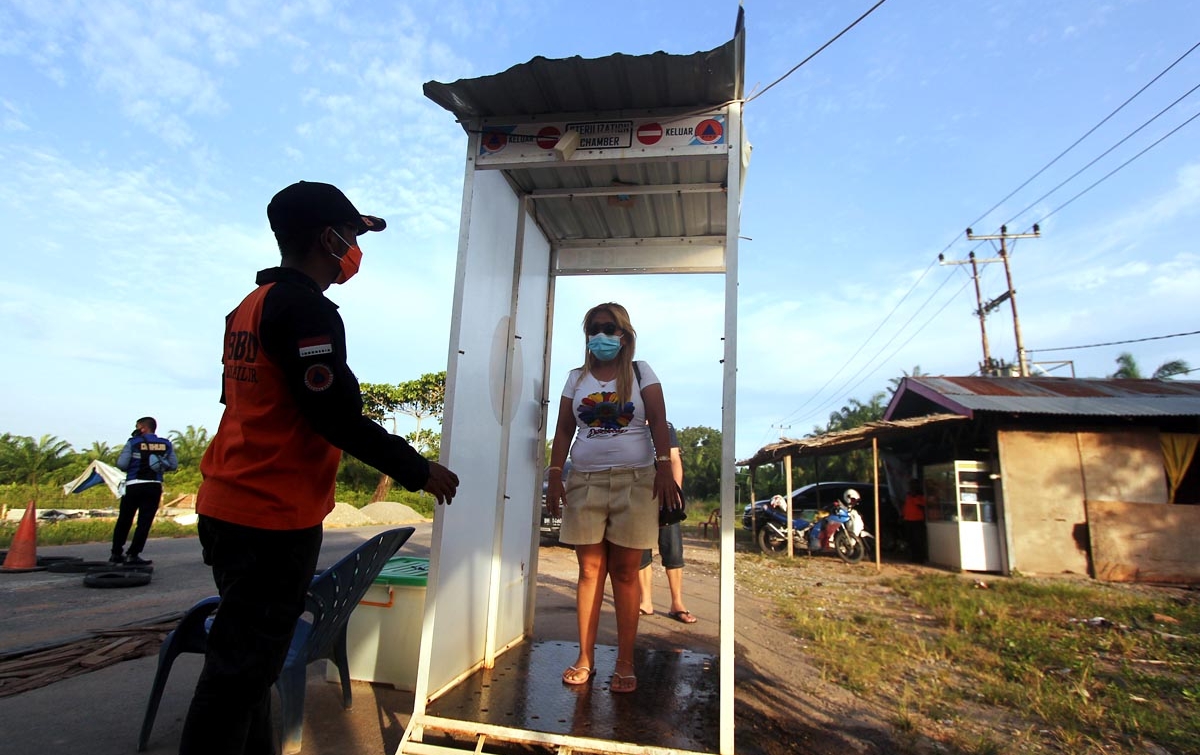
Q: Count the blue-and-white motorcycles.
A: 1